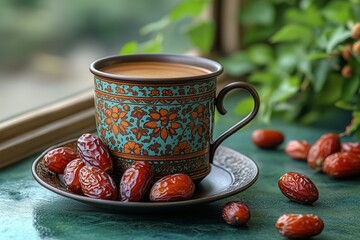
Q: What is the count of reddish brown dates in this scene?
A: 14